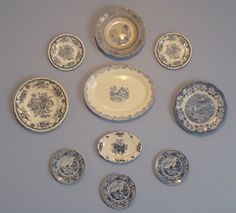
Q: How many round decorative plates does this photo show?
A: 8